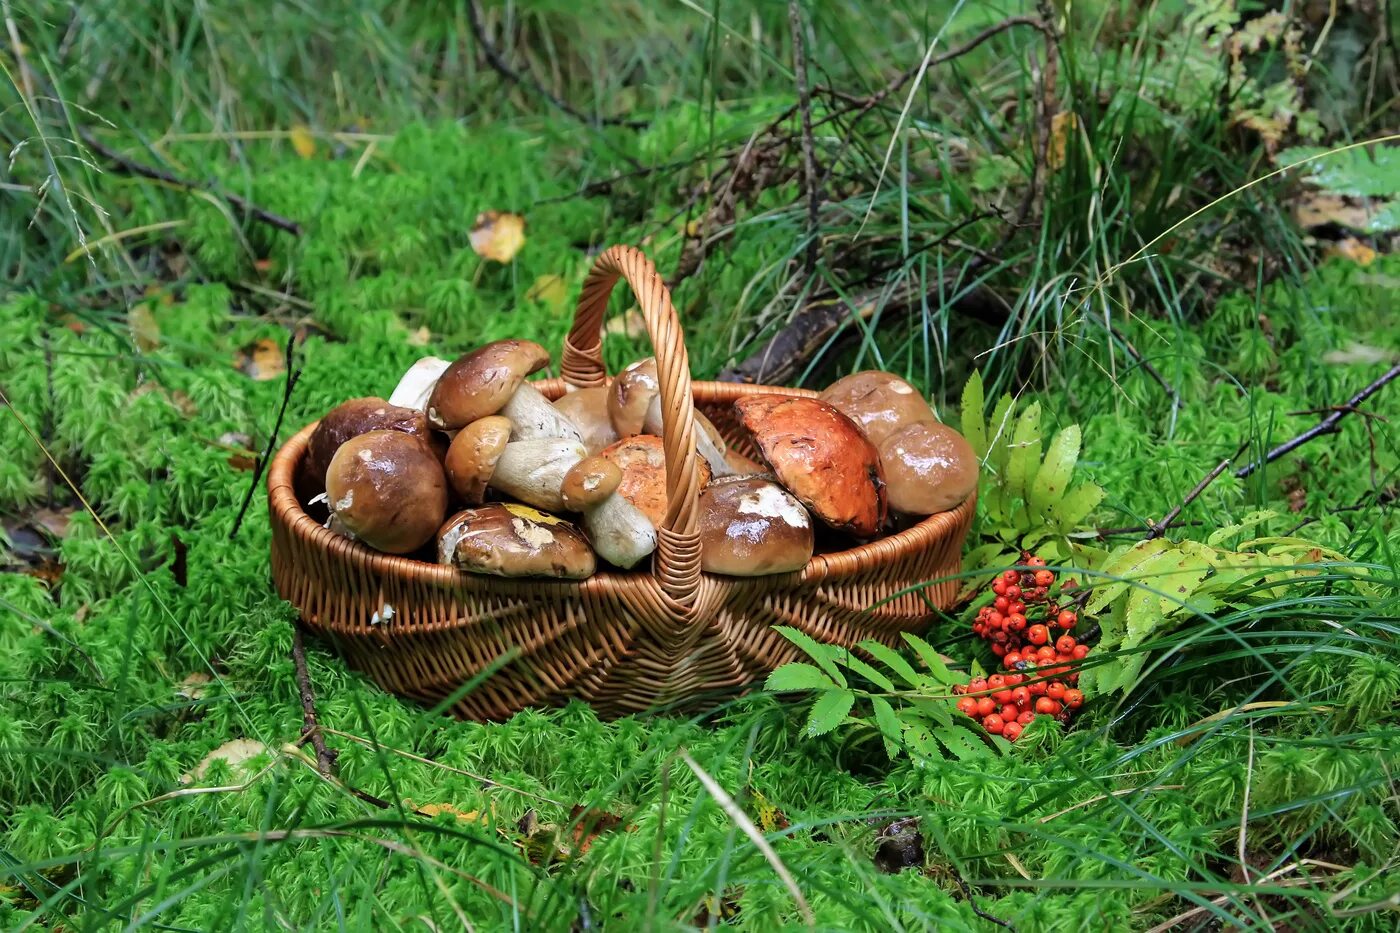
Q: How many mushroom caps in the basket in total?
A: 13